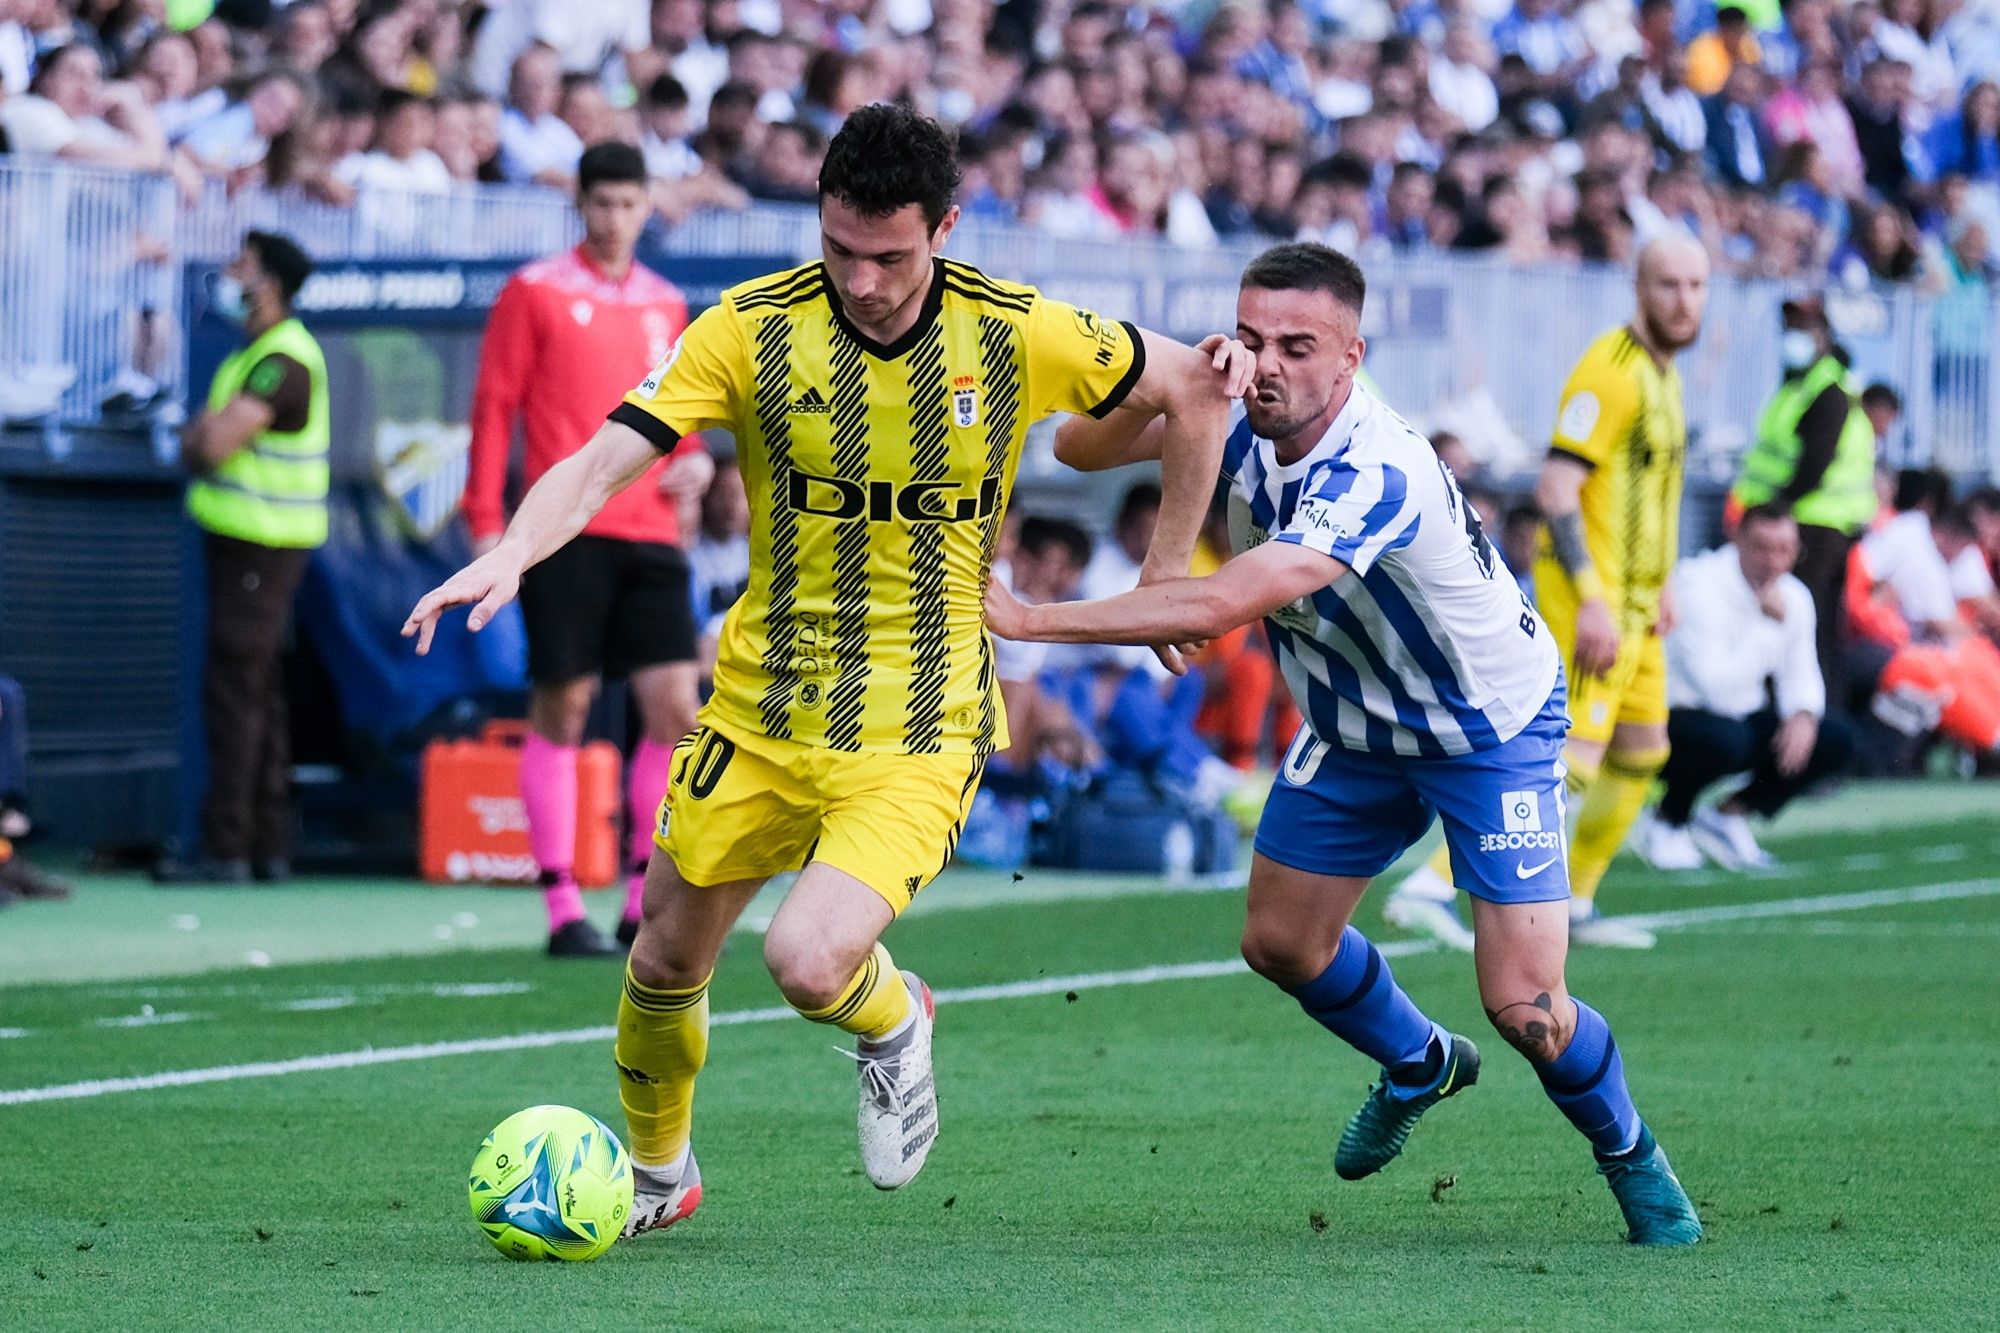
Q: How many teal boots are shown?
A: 2